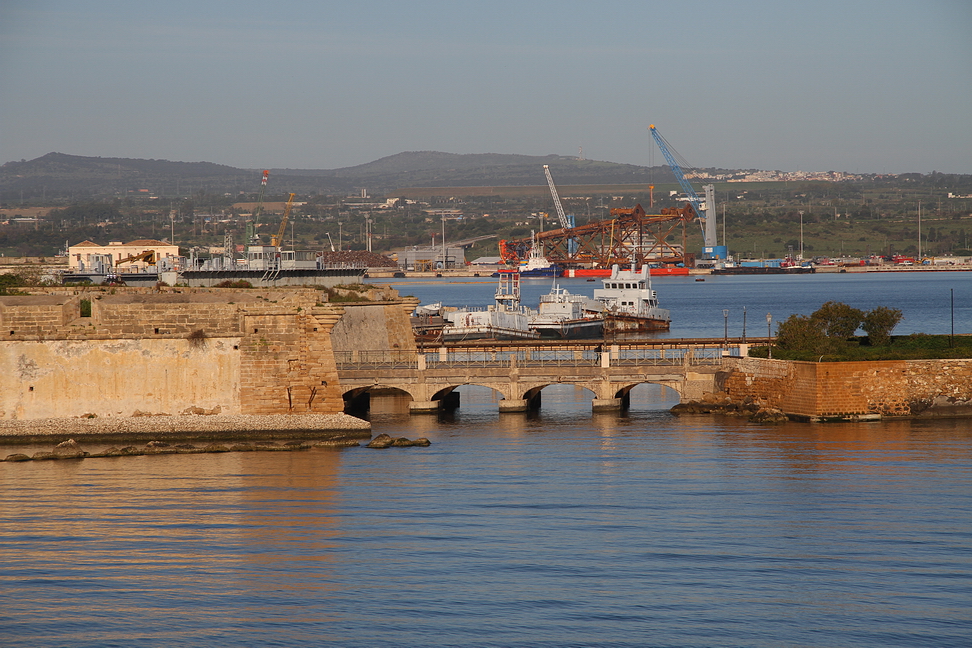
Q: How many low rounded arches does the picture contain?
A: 4